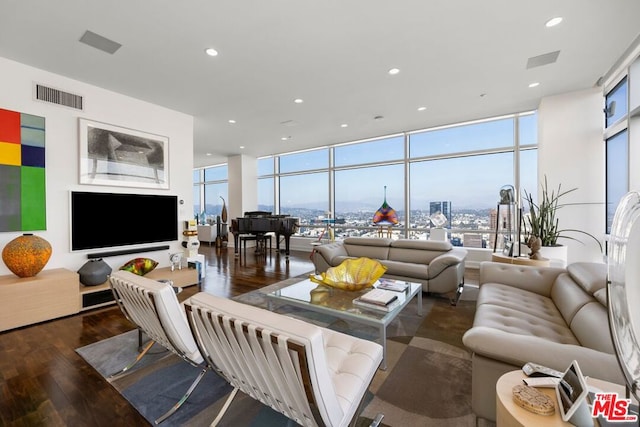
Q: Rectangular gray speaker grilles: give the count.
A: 2